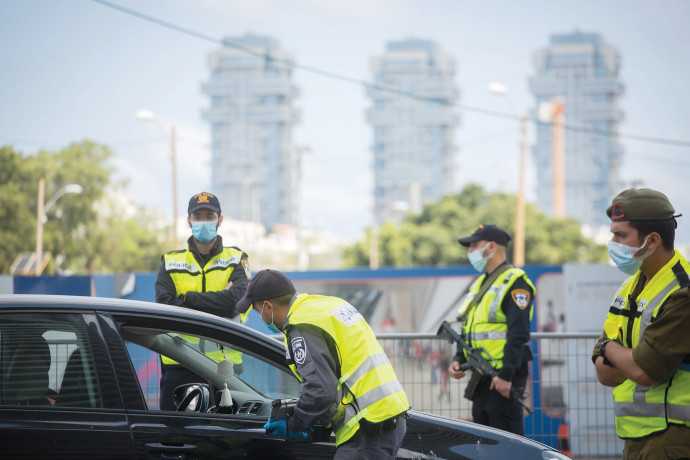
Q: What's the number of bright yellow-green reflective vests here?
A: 4